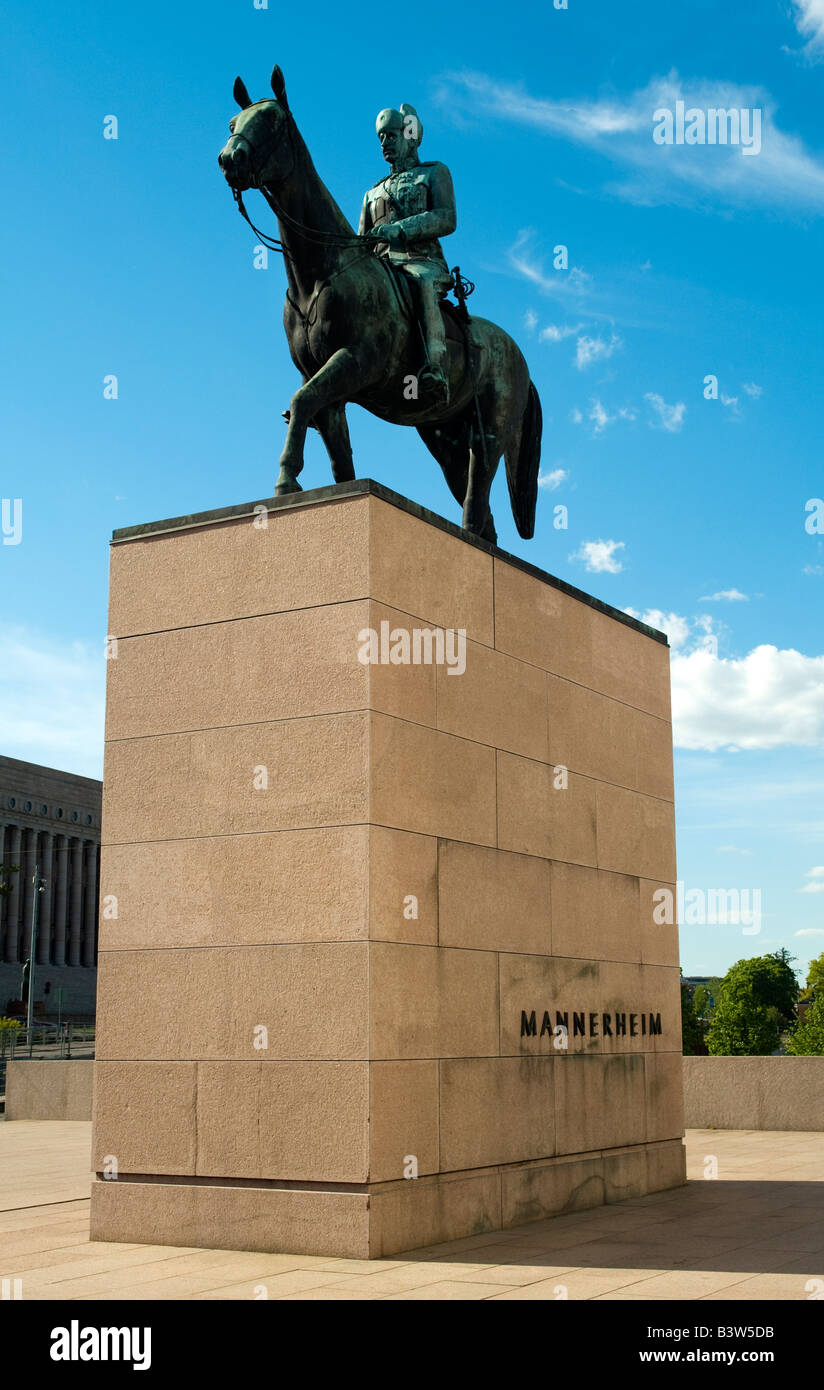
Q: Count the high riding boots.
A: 1